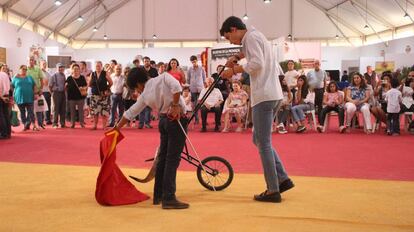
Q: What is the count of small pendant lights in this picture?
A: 12